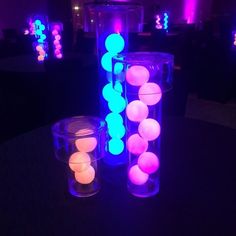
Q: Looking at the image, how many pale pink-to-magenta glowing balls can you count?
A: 7